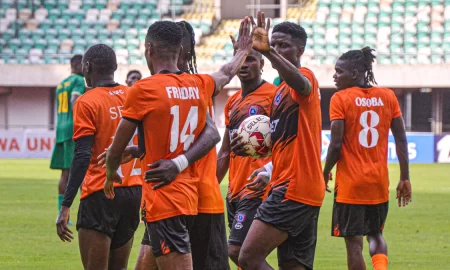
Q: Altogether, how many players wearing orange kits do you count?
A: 6